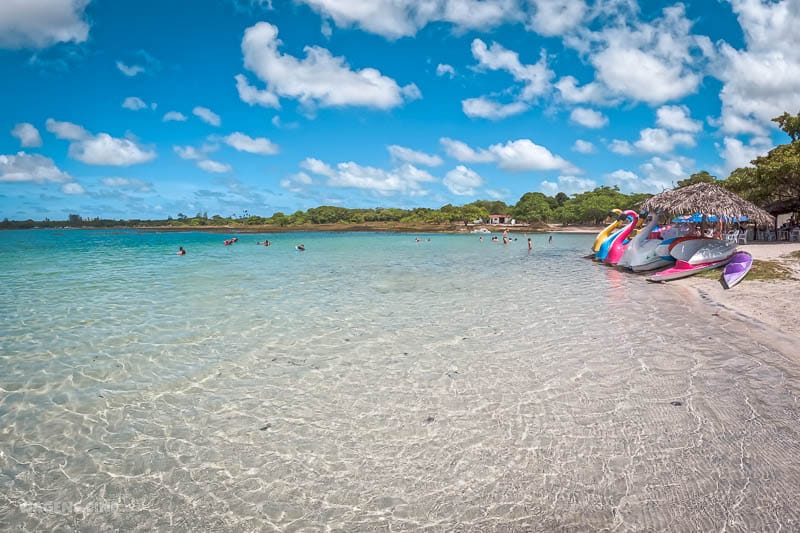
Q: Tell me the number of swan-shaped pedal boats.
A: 4